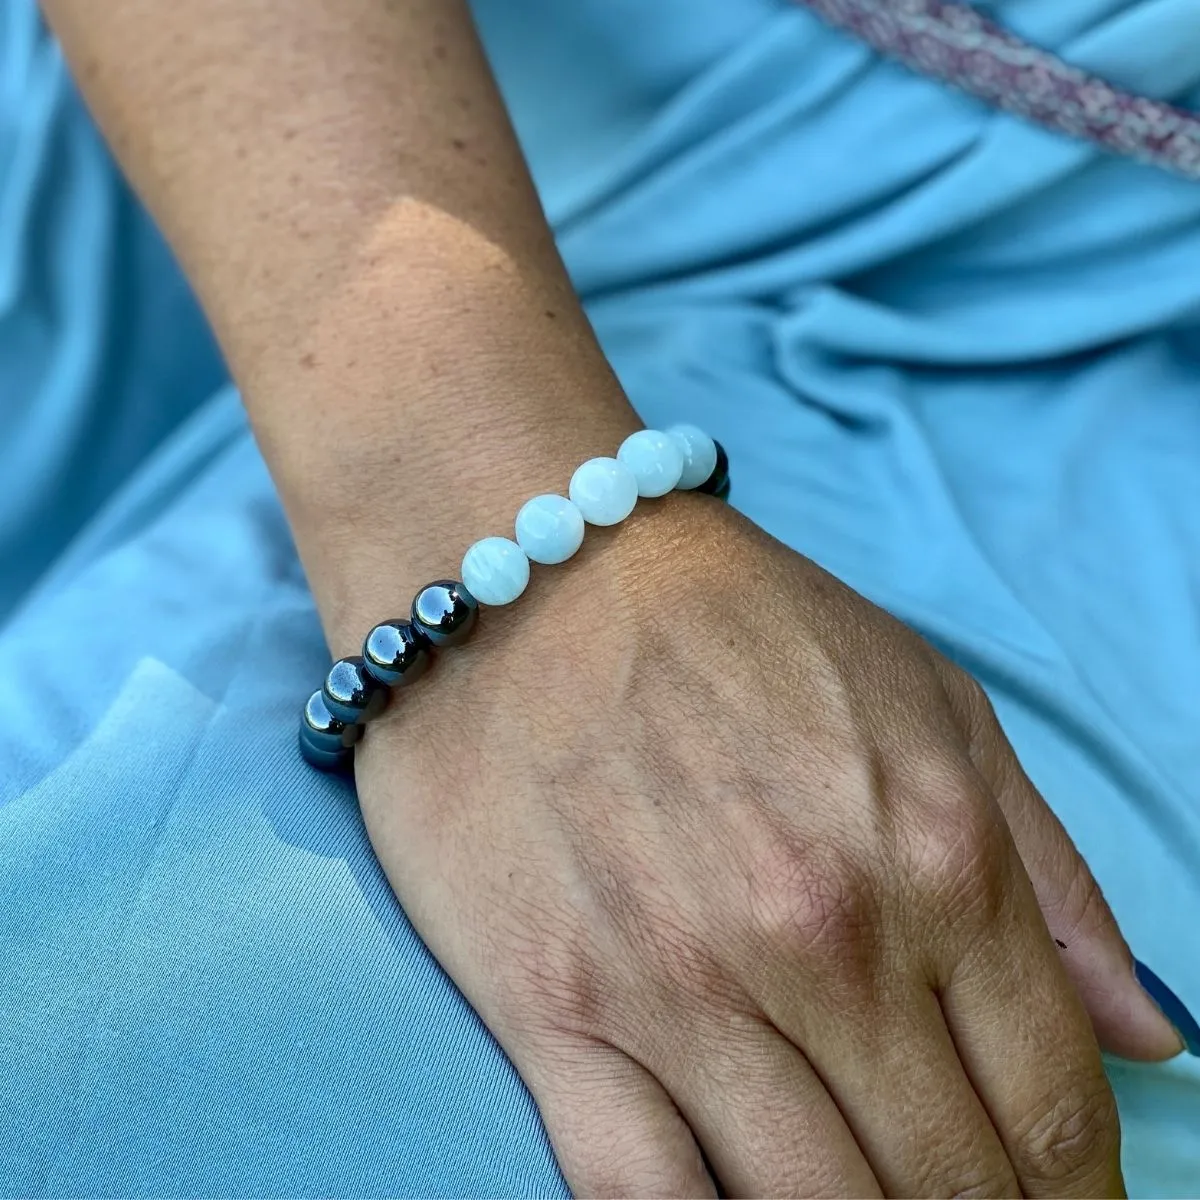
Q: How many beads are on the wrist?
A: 12